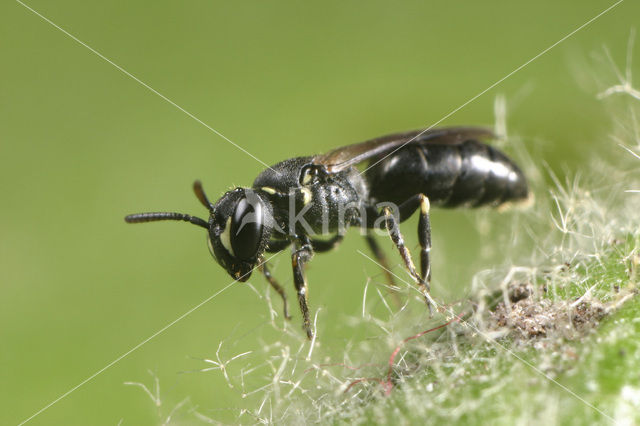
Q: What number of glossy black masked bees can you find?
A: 1